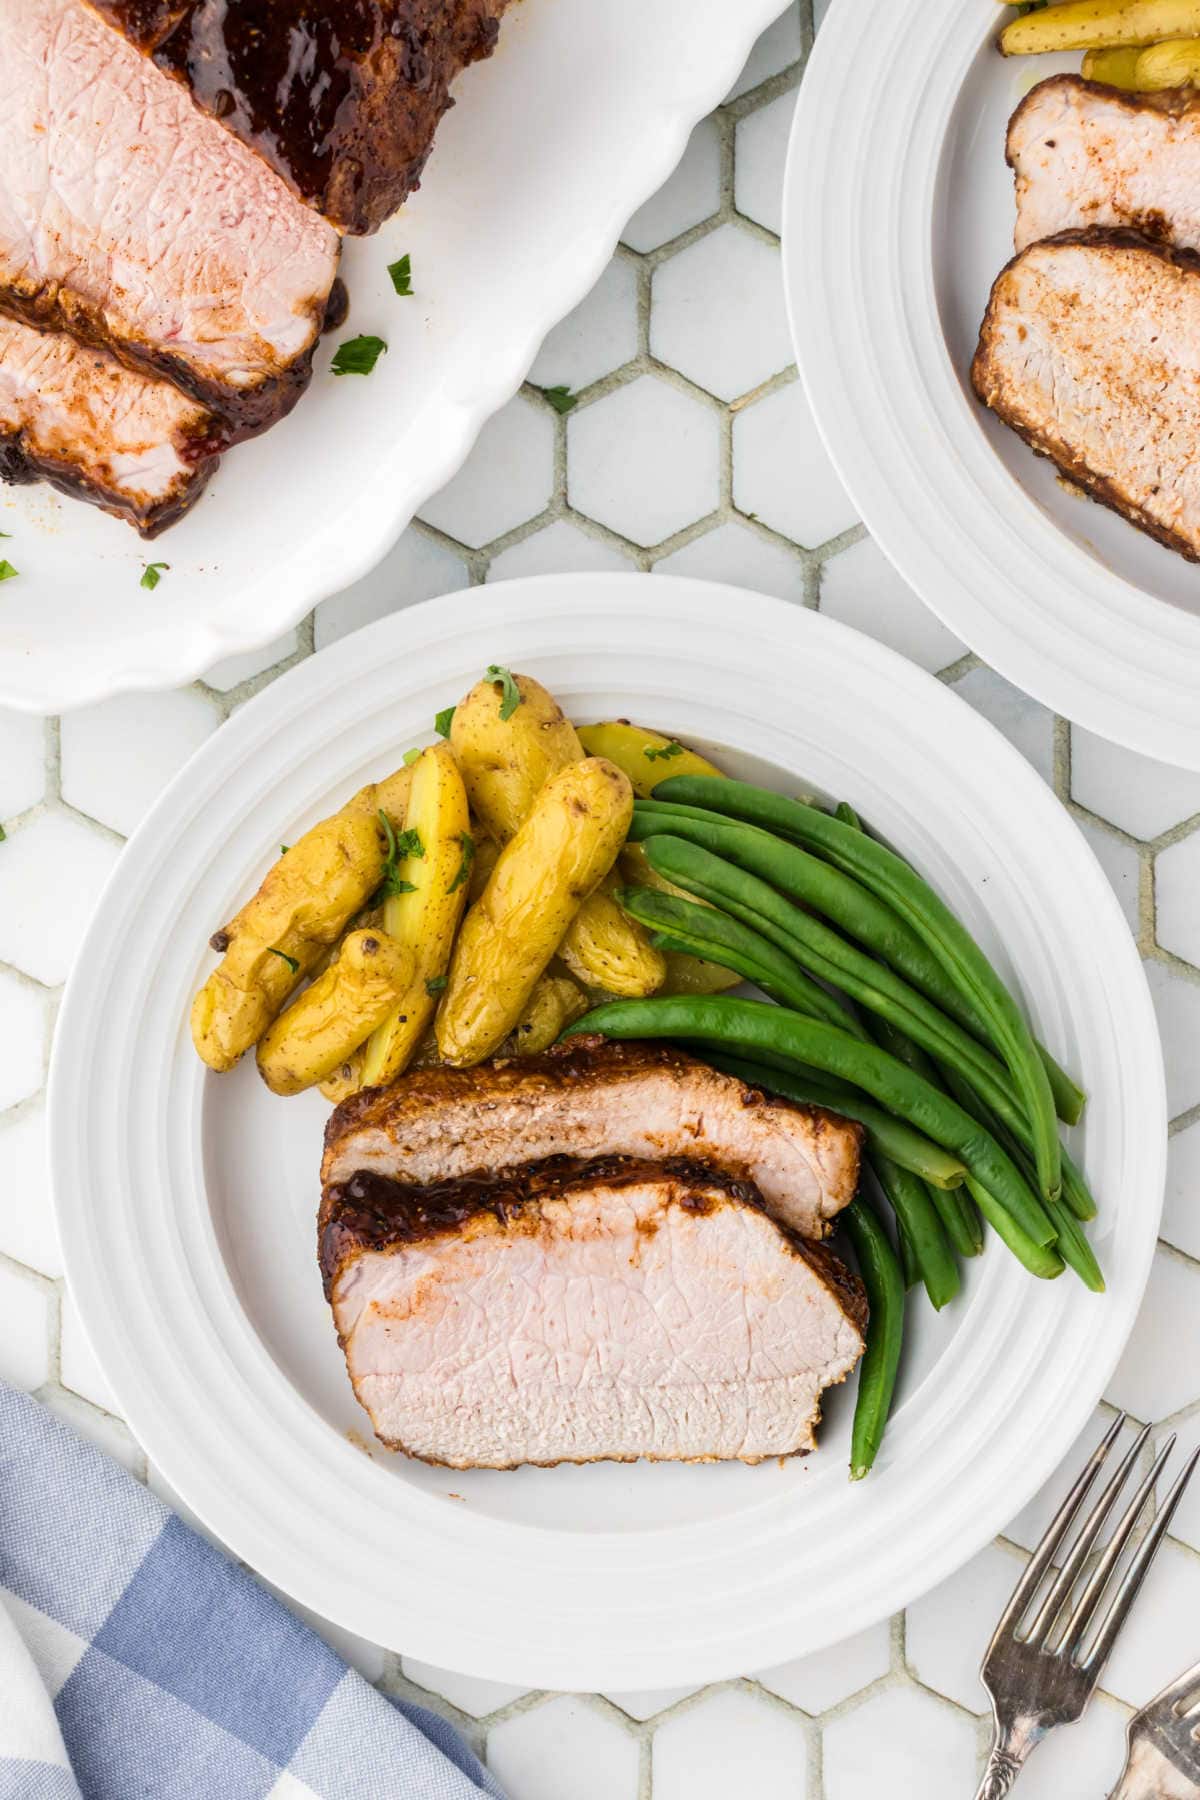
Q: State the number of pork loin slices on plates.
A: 4